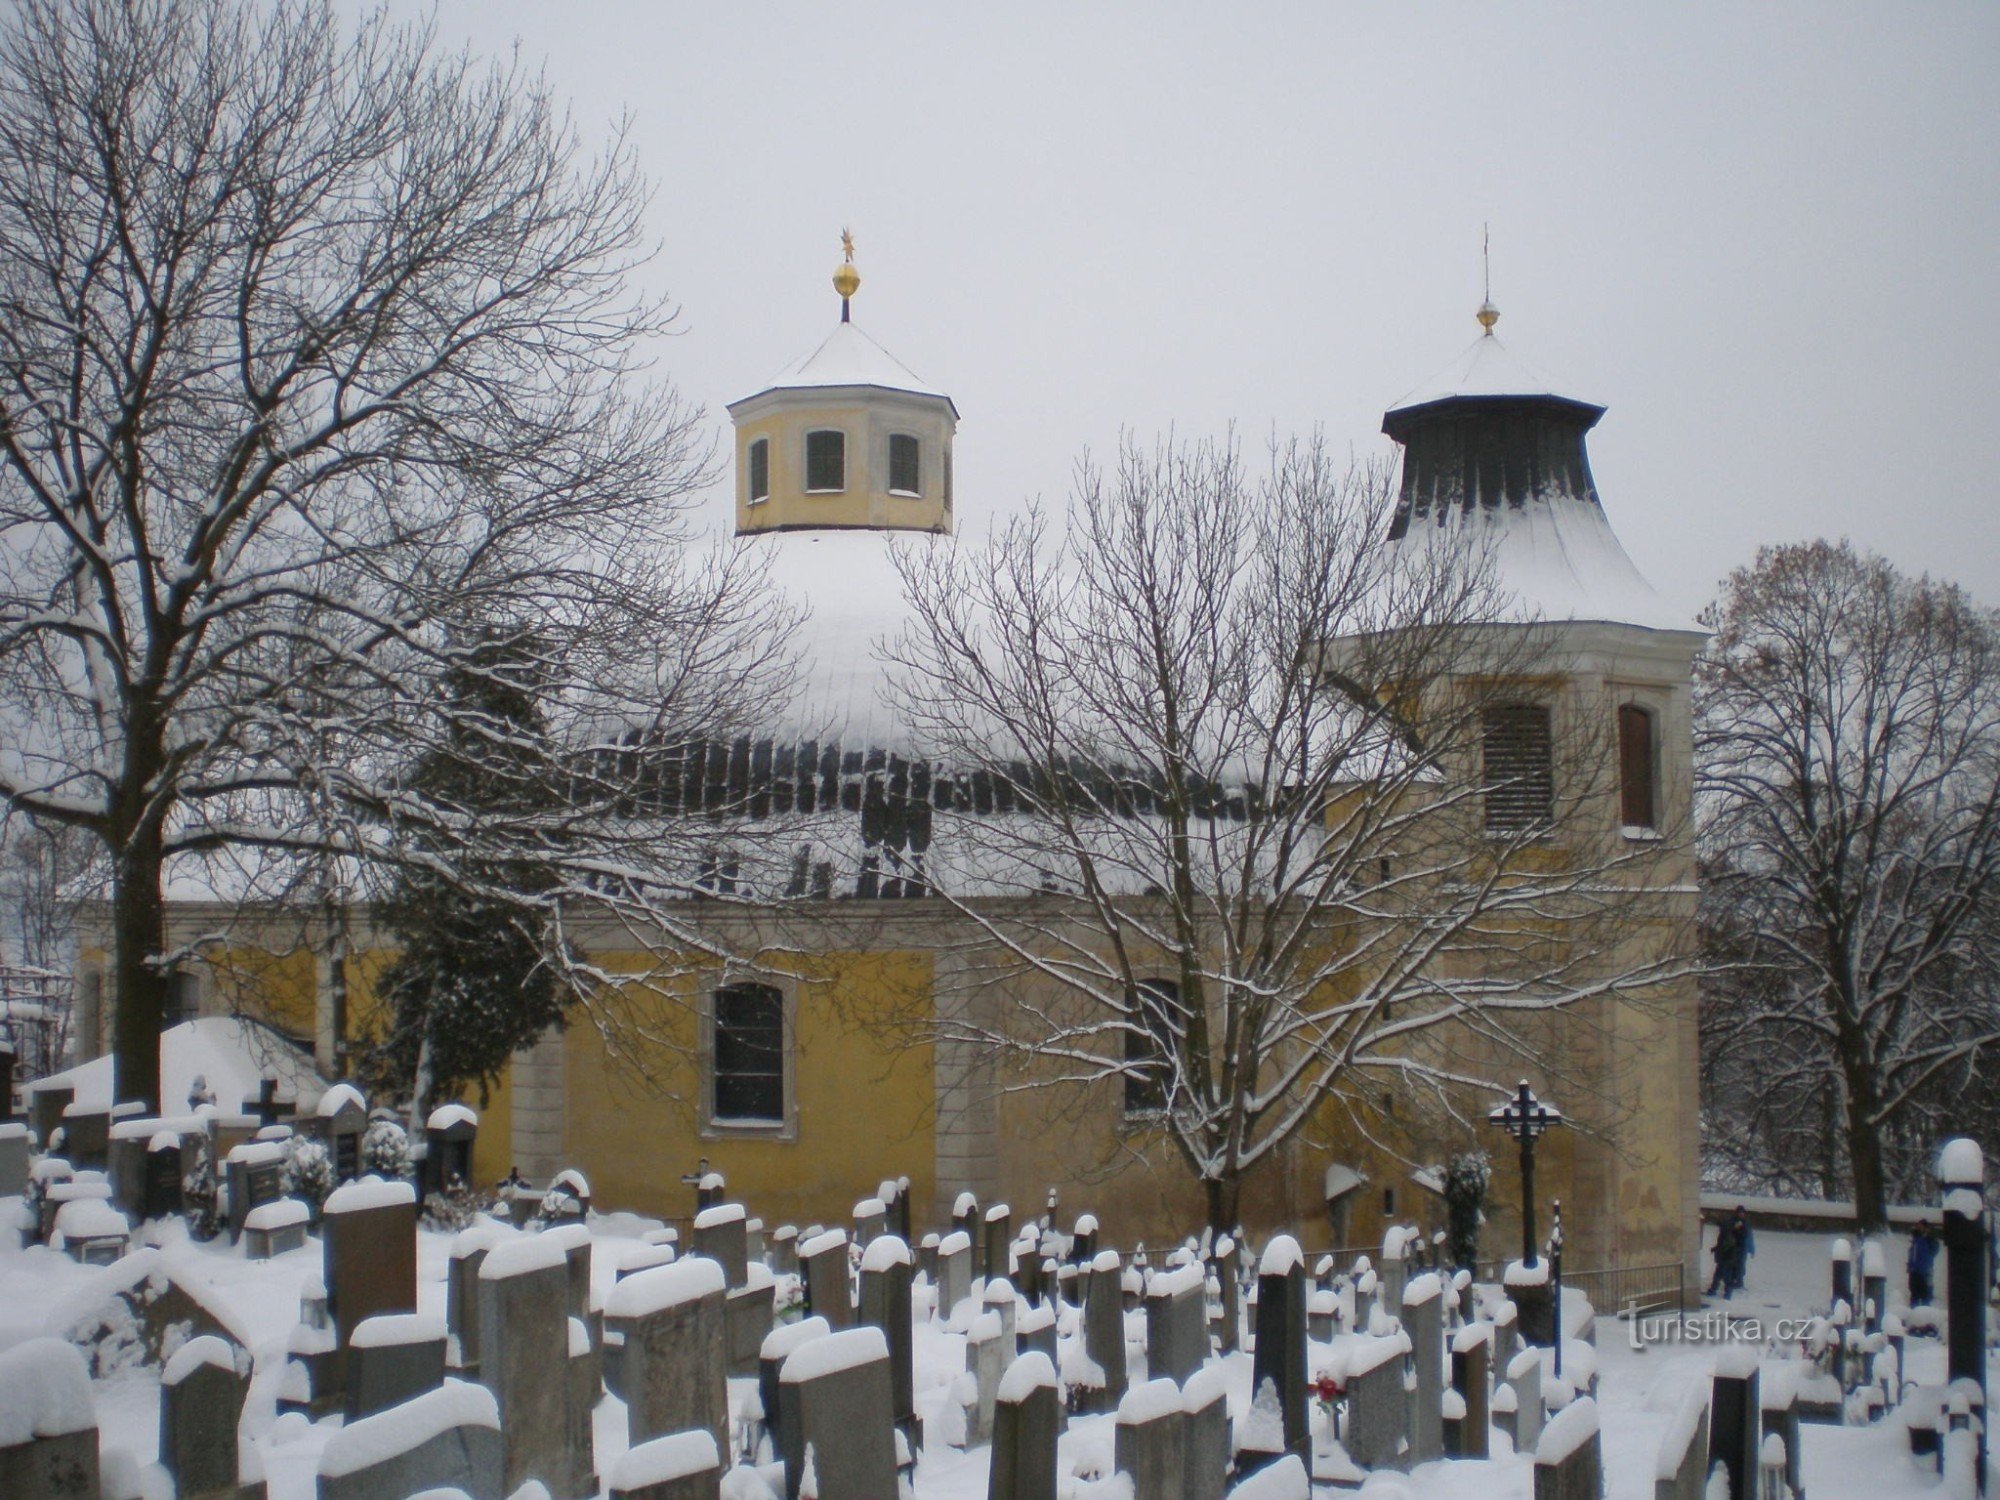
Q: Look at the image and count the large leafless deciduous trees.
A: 3